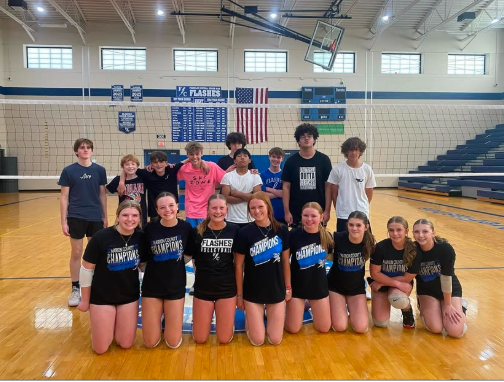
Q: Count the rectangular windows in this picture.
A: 7